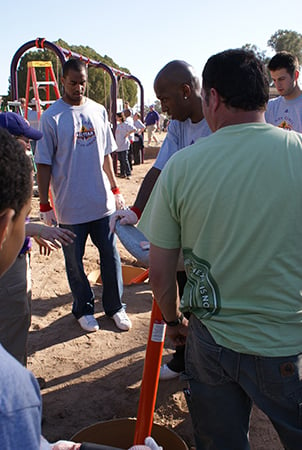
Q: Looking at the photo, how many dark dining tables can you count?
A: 0